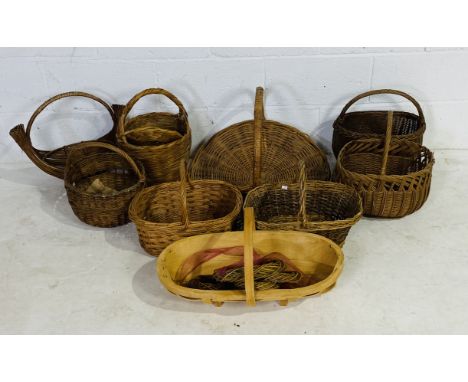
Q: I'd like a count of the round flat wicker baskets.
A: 1